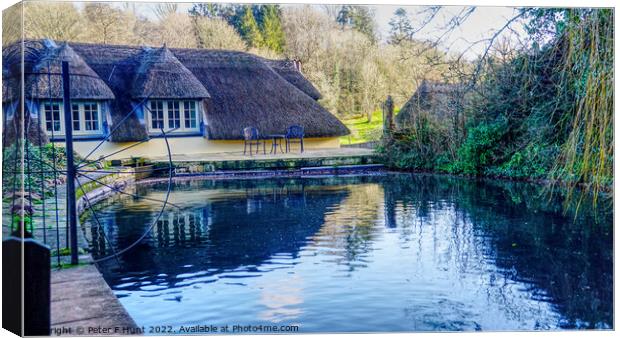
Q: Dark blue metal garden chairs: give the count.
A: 2